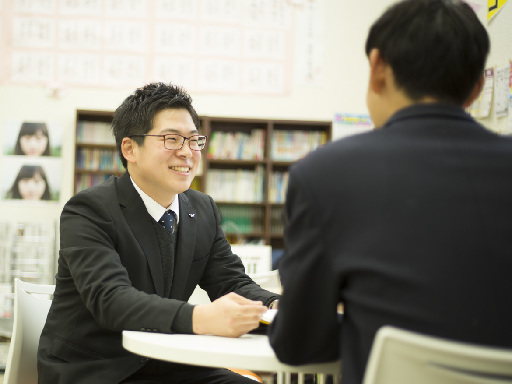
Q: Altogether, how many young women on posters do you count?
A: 2